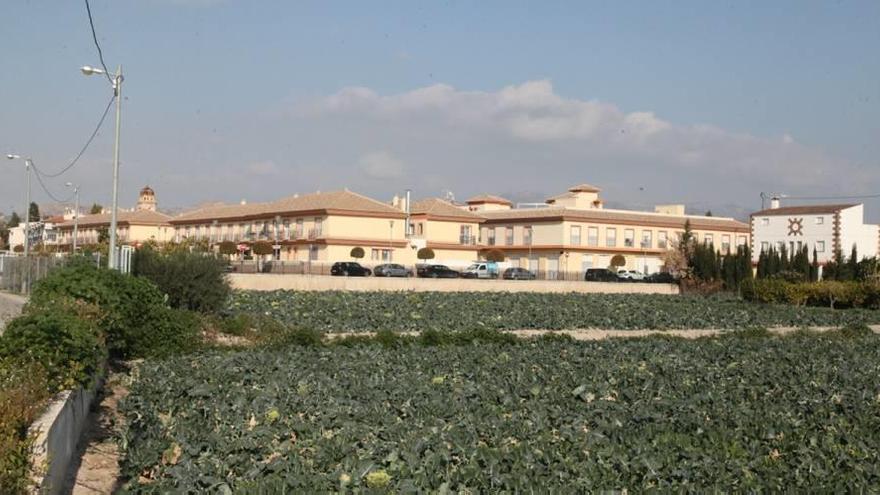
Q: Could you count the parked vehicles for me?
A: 8